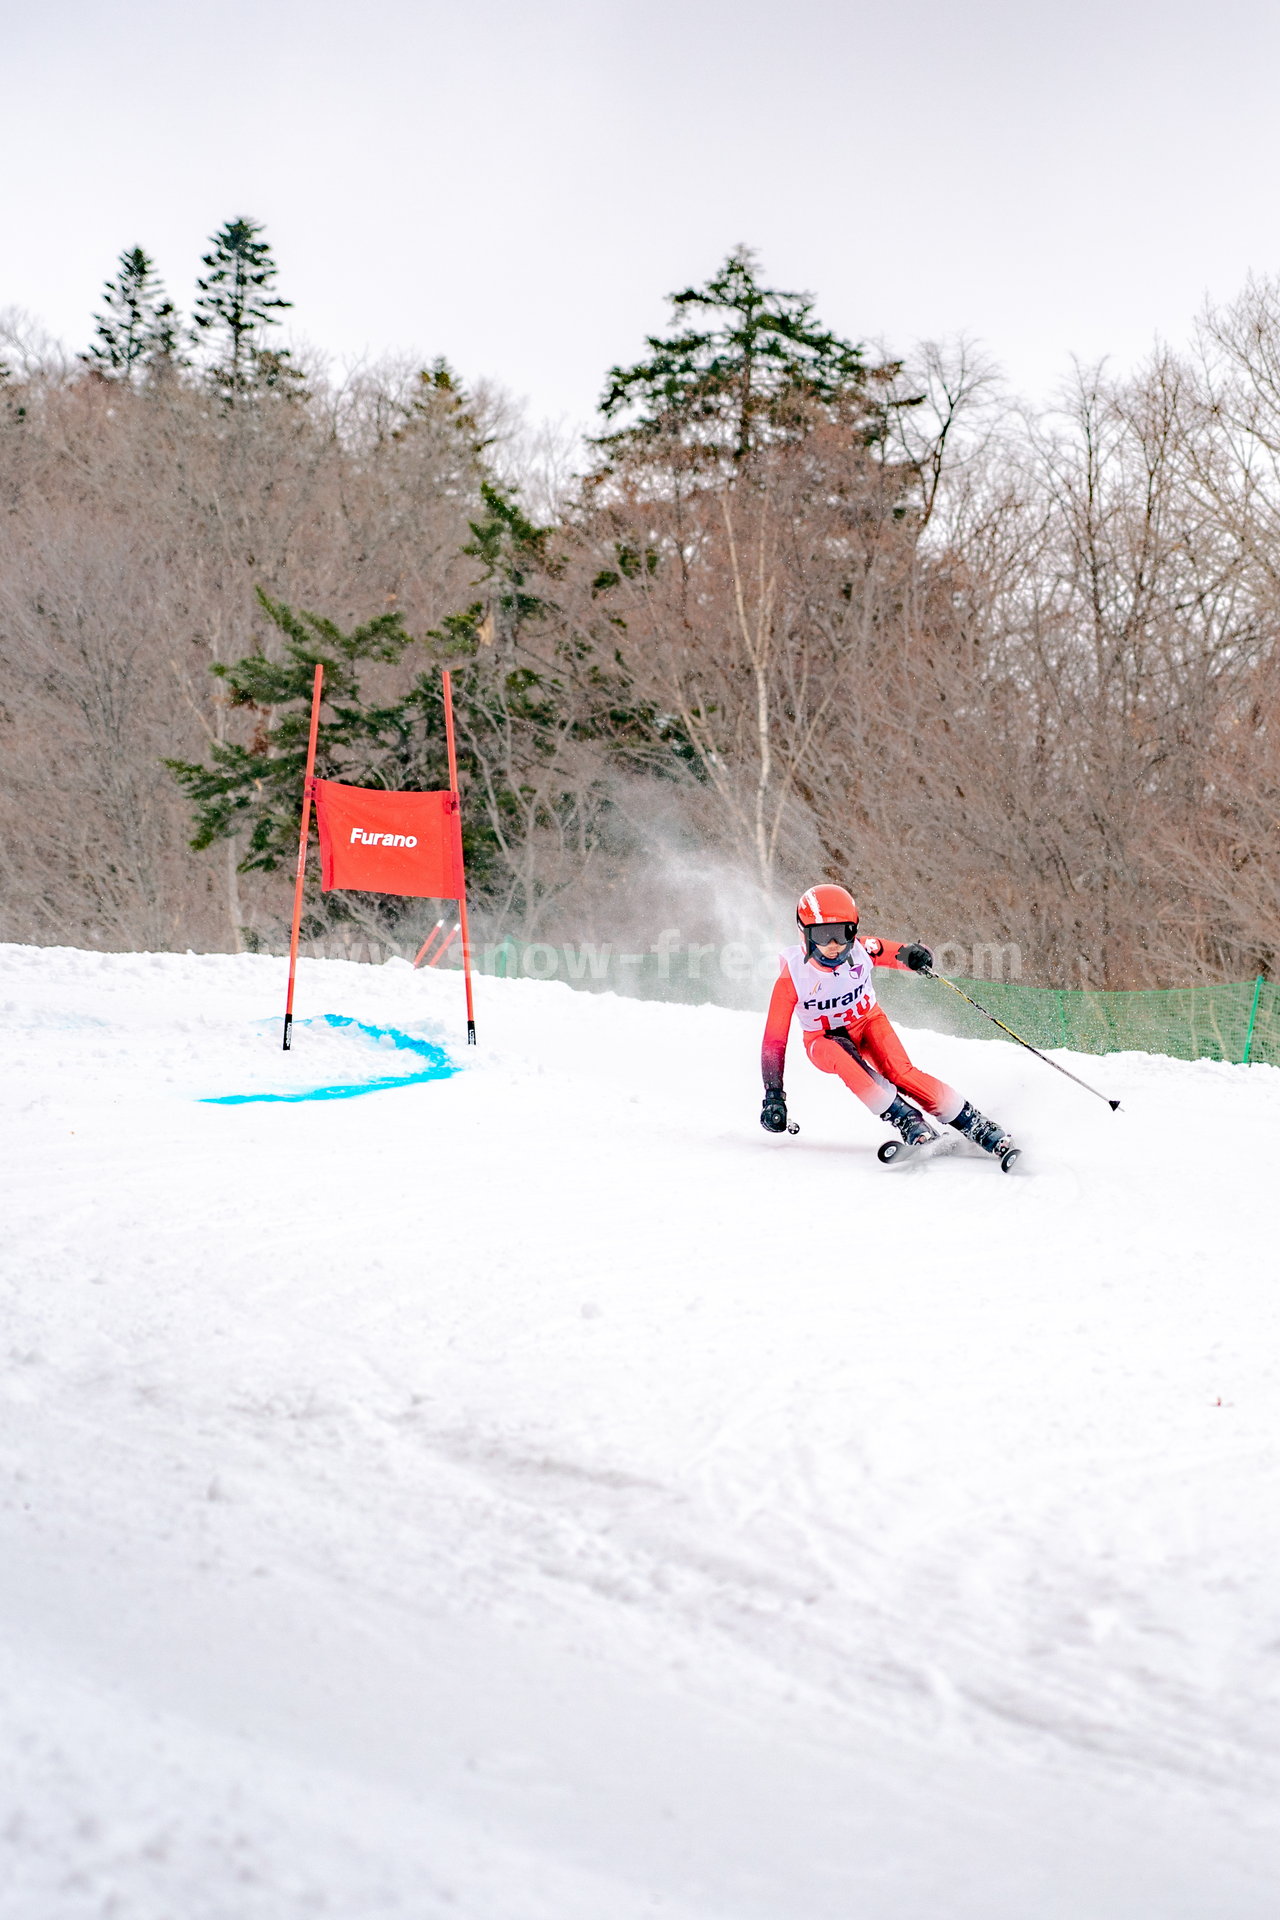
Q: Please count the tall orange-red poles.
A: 2